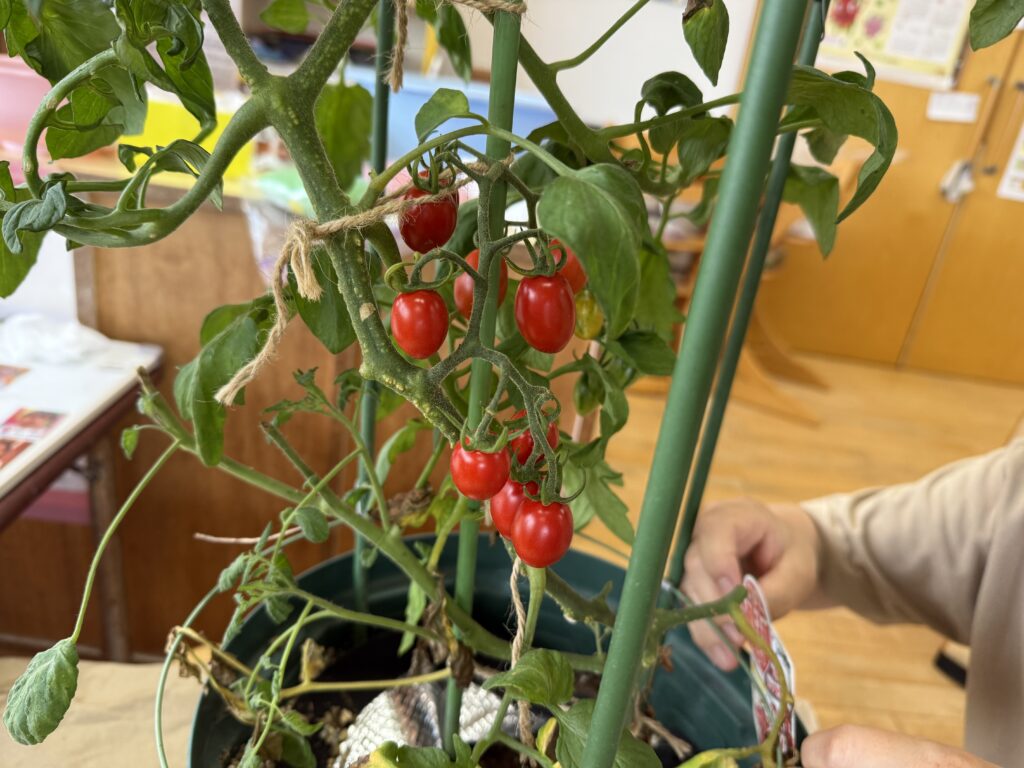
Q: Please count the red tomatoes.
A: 9